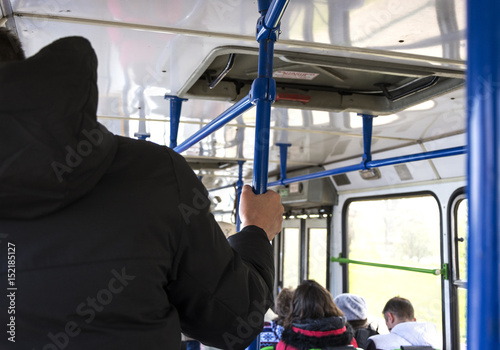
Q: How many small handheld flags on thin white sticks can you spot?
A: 0